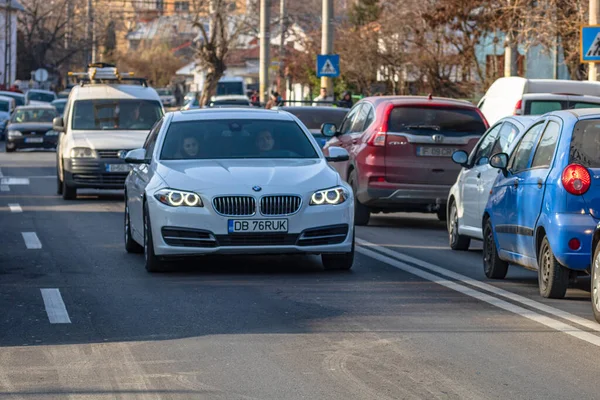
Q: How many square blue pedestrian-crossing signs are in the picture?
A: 2